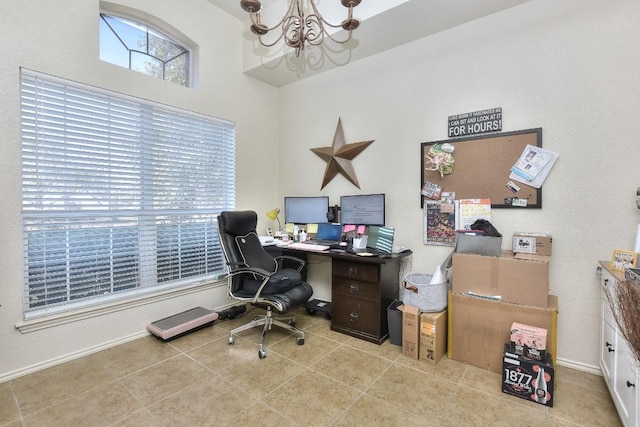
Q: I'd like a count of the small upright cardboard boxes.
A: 2